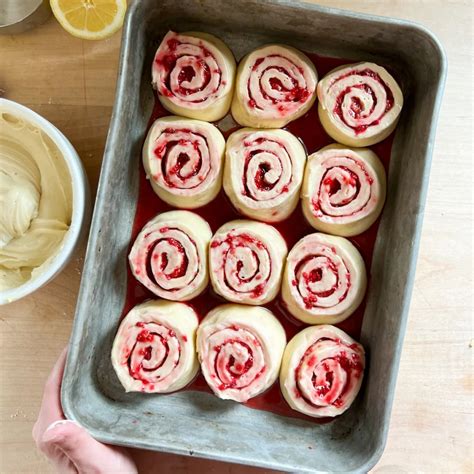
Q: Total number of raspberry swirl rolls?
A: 12